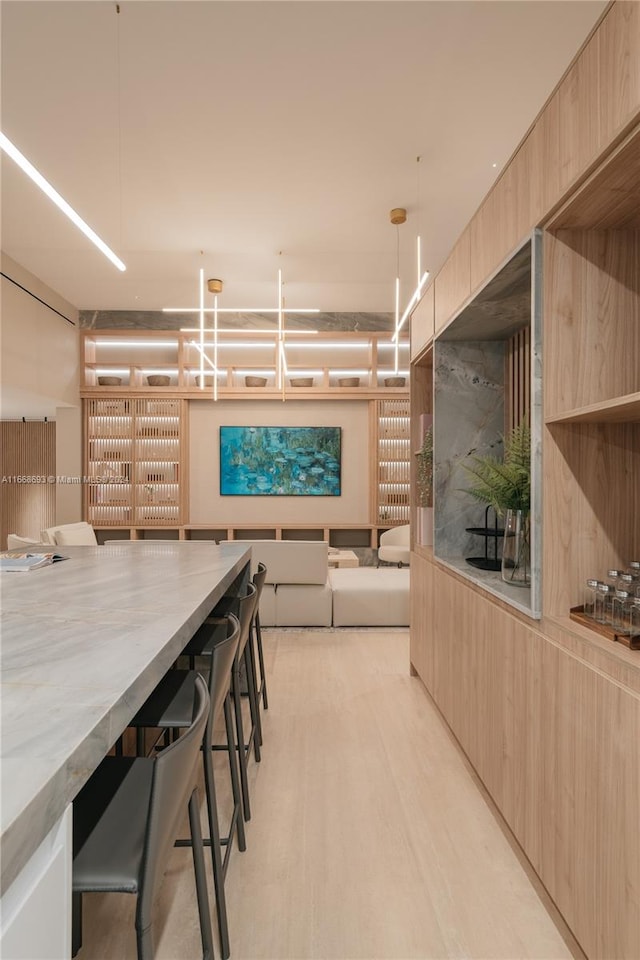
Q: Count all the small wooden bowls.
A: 7